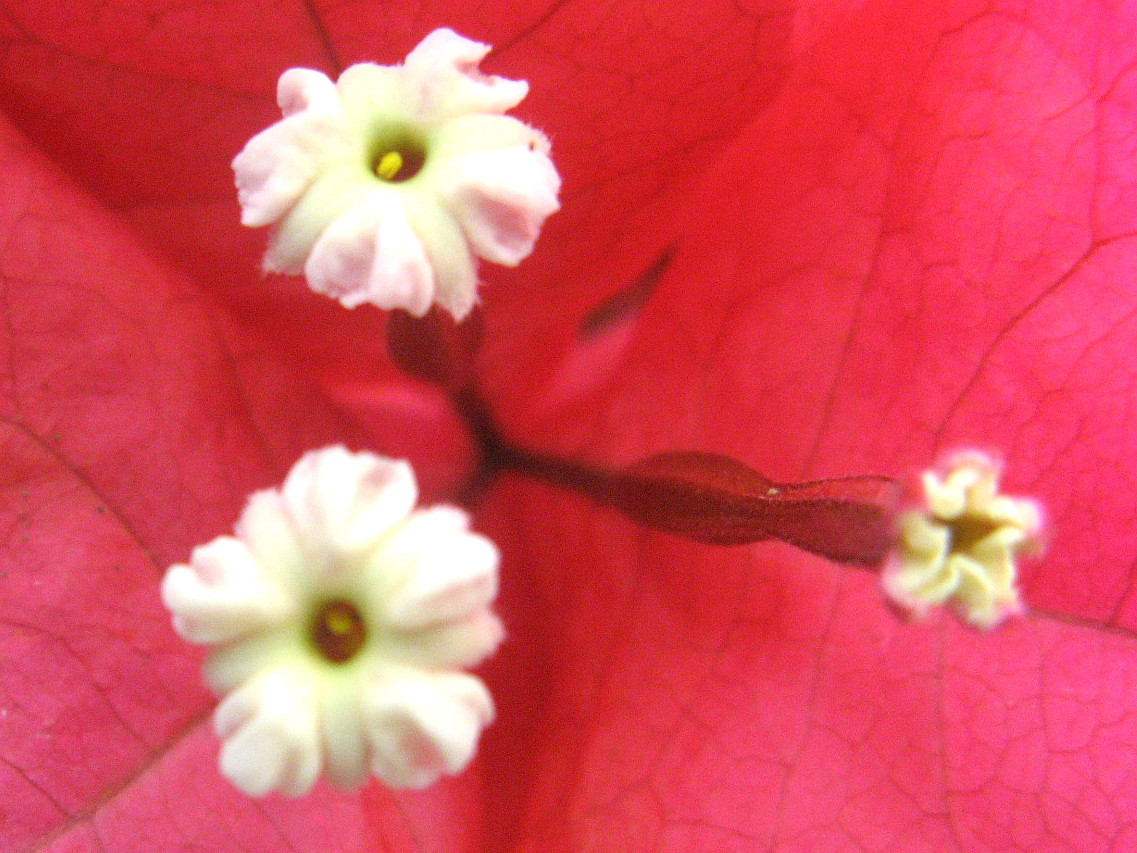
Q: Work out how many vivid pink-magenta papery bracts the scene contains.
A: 3